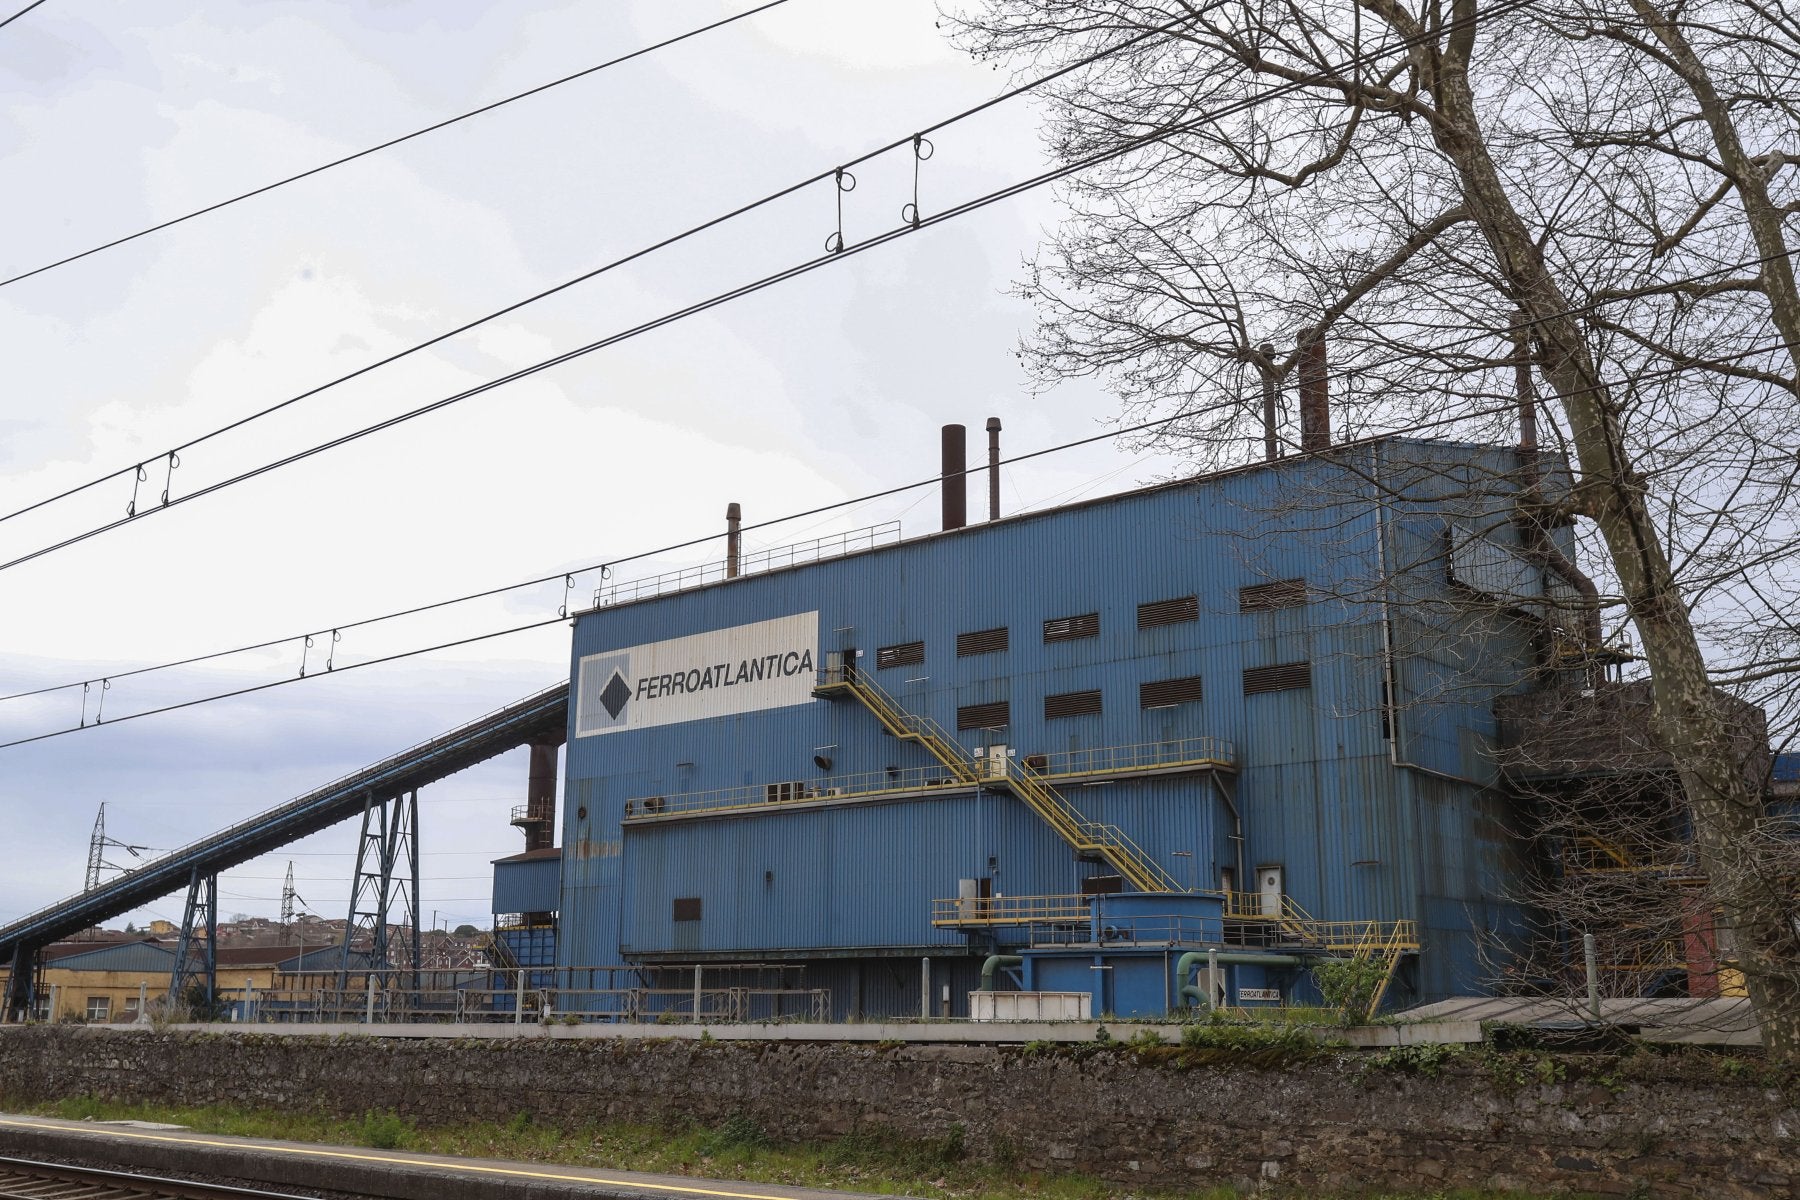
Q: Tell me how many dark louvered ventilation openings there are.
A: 9